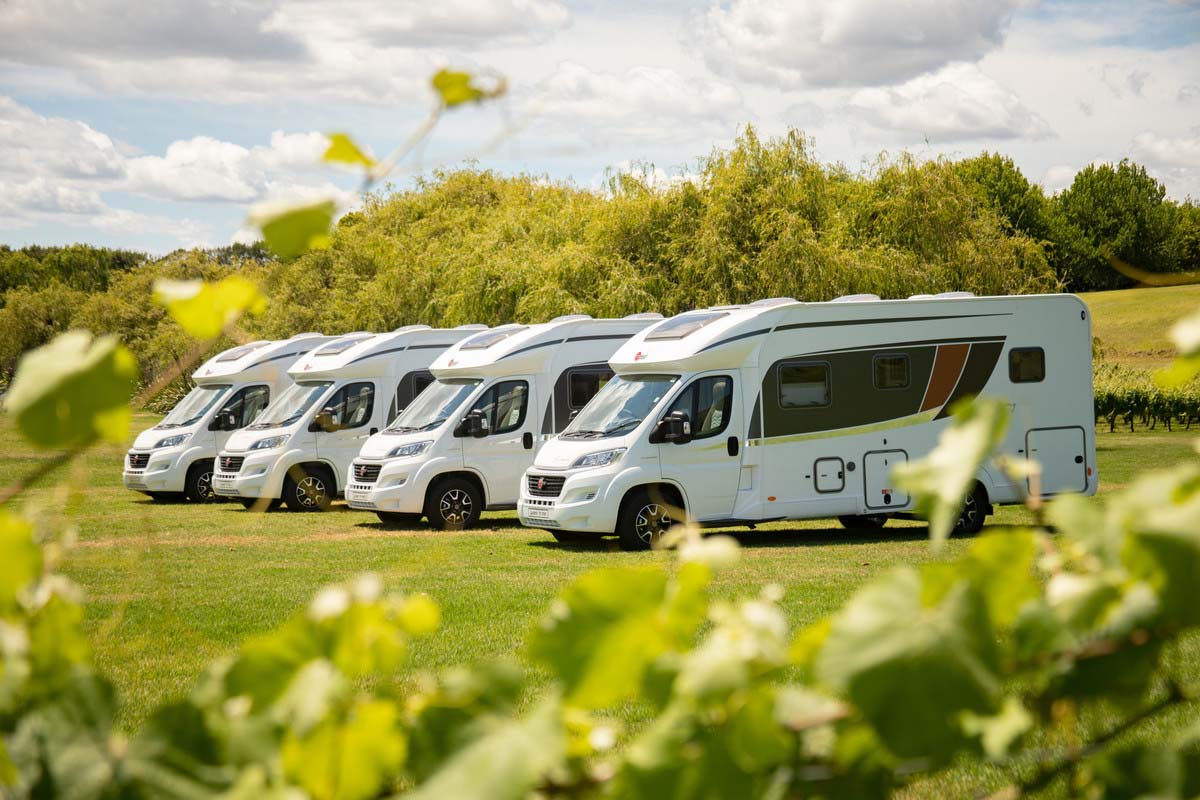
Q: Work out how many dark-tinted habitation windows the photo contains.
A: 5